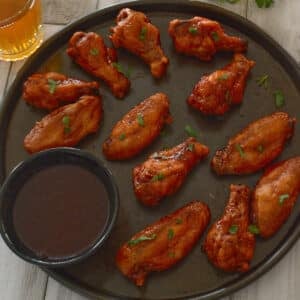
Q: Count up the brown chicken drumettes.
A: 7